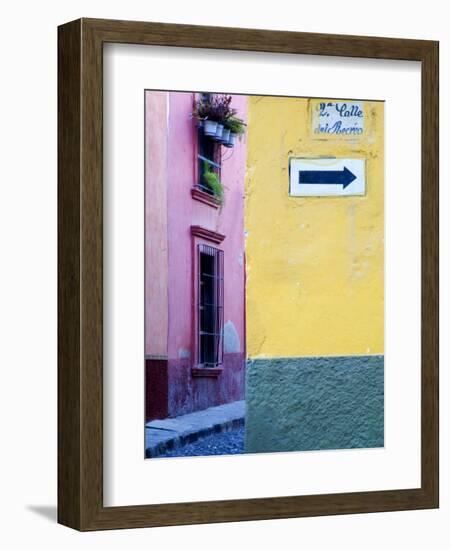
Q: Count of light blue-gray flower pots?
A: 4